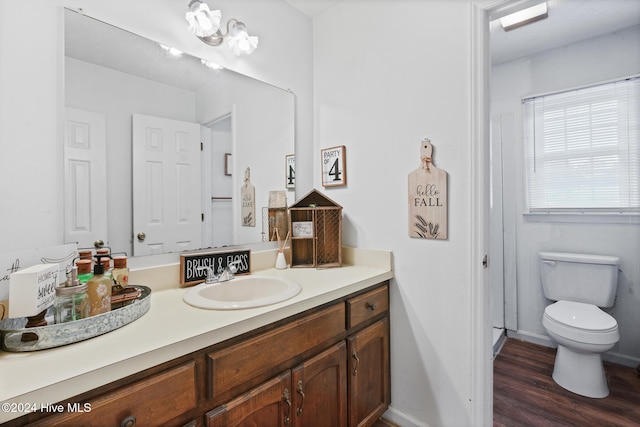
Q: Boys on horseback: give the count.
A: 0